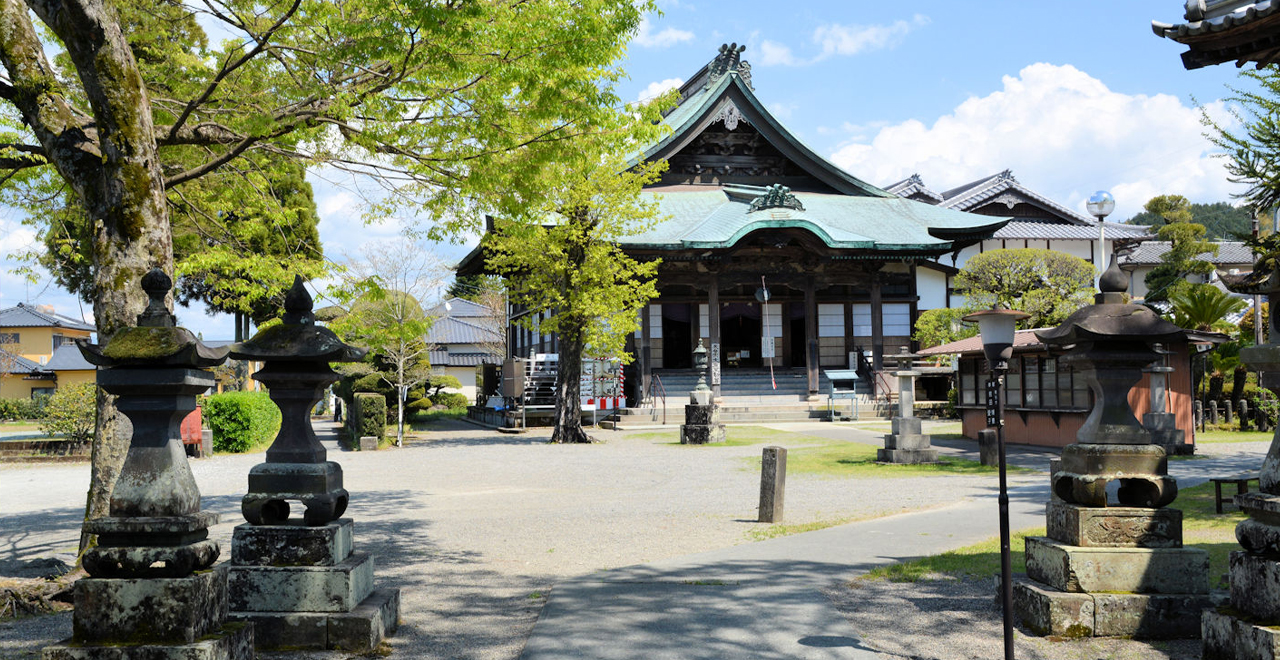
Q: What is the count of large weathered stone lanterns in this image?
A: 4